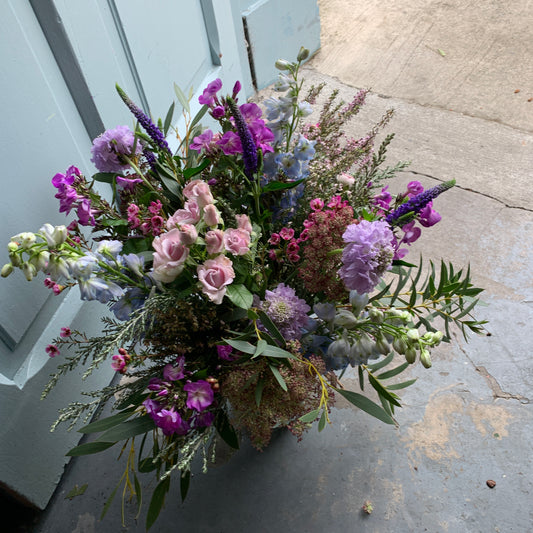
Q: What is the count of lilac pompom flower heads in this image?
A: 3